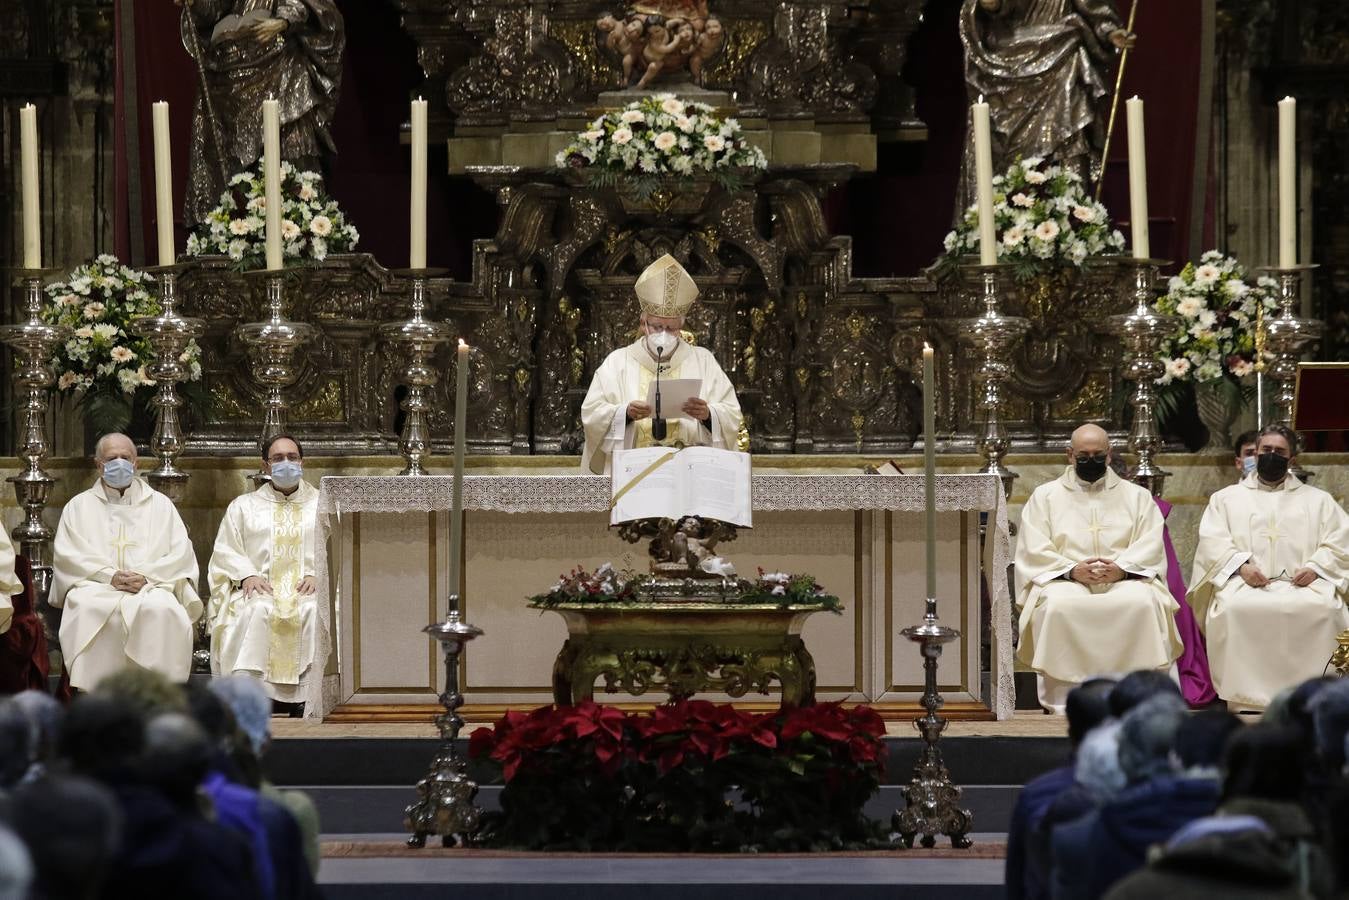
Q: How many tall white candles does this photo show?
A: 7